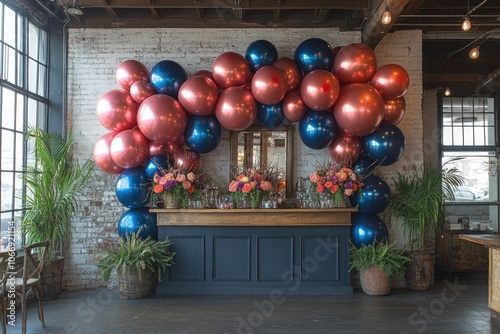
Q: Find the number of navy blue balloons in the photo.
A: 13